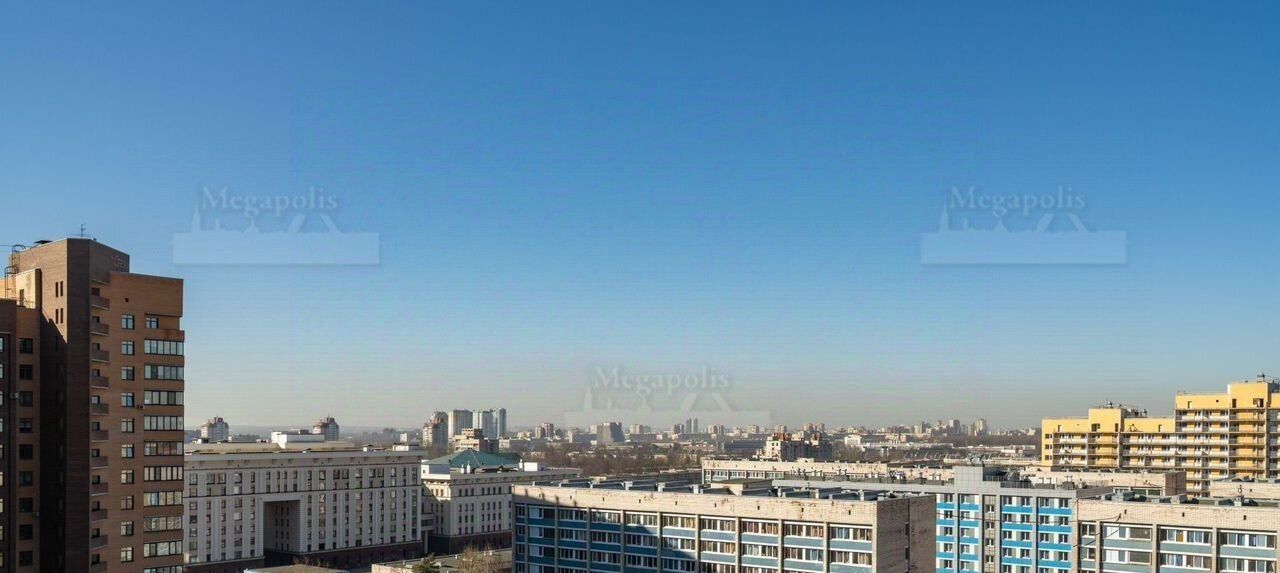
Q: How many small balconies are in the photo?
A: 11